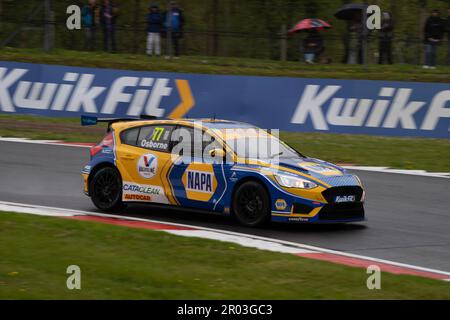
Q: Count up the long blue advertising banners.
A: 1